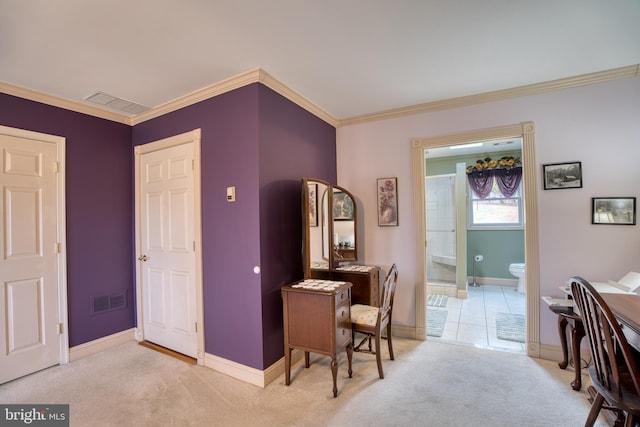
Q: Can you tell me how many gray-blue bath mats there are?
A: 3